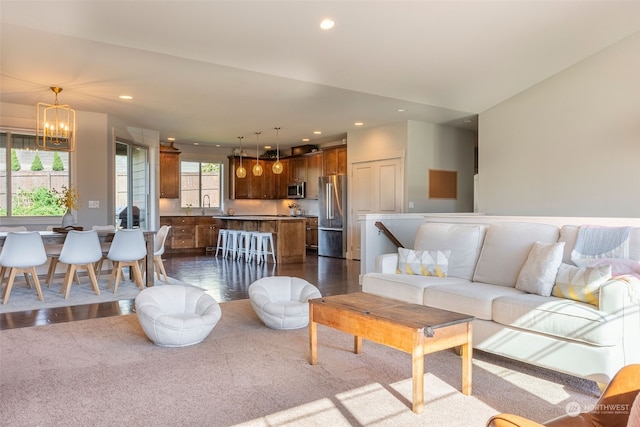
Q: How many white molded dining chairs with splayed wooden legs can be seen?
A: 7